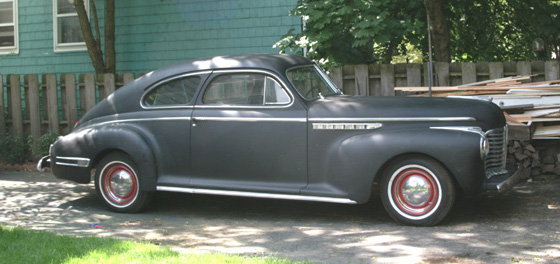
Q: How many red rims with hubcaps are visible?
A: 2